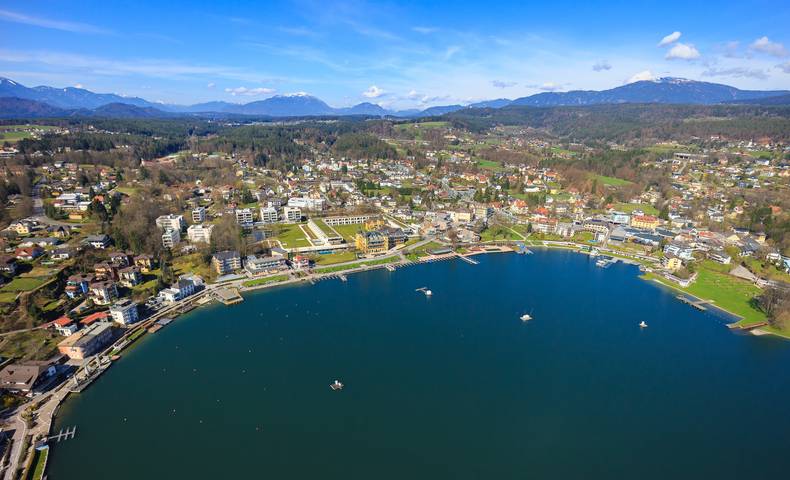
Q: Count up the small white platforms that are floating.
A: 4